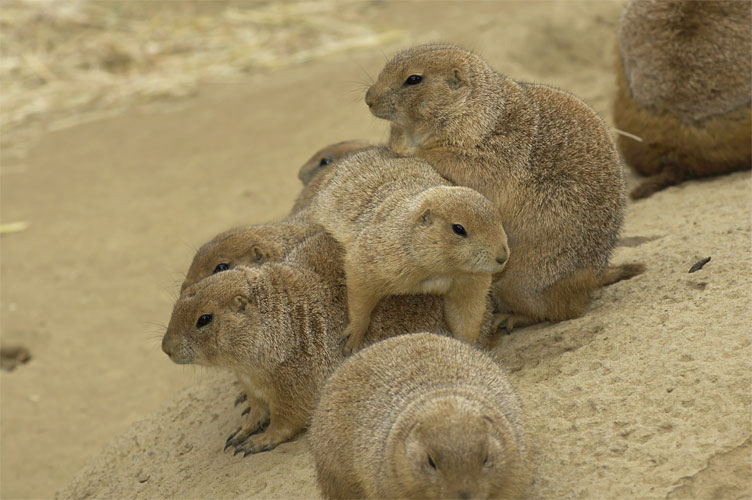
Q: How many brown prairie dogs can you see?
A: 7